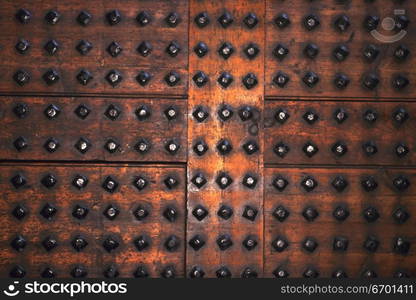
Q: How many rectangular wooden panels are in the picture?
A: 7